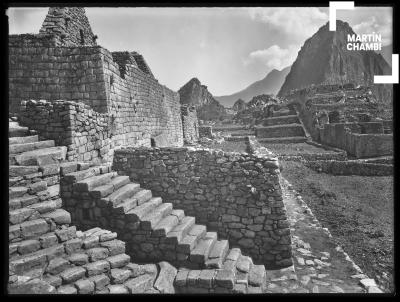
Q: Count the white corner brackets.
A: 2